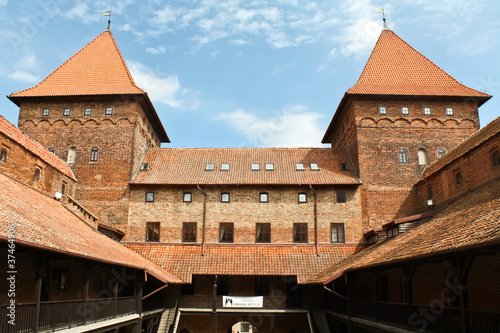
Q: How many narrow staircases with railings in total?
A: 2